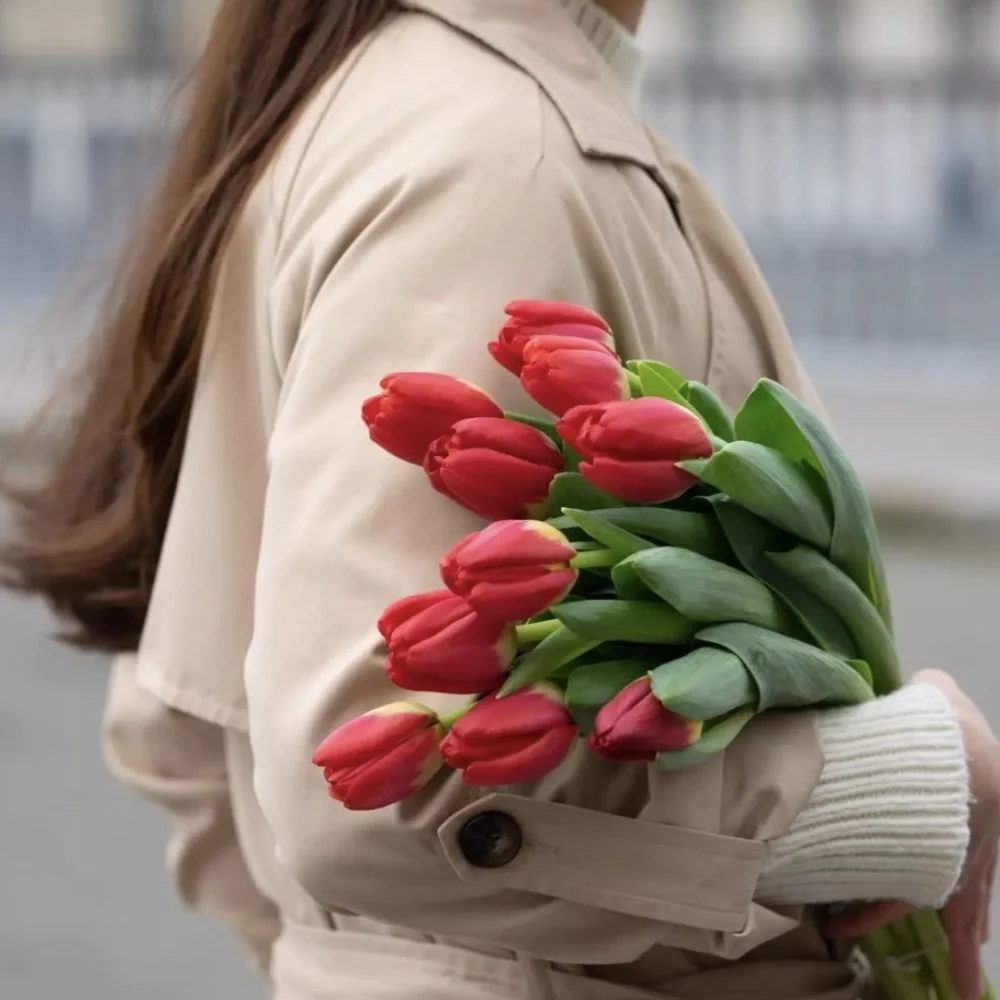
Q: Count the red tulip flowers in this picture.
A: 10